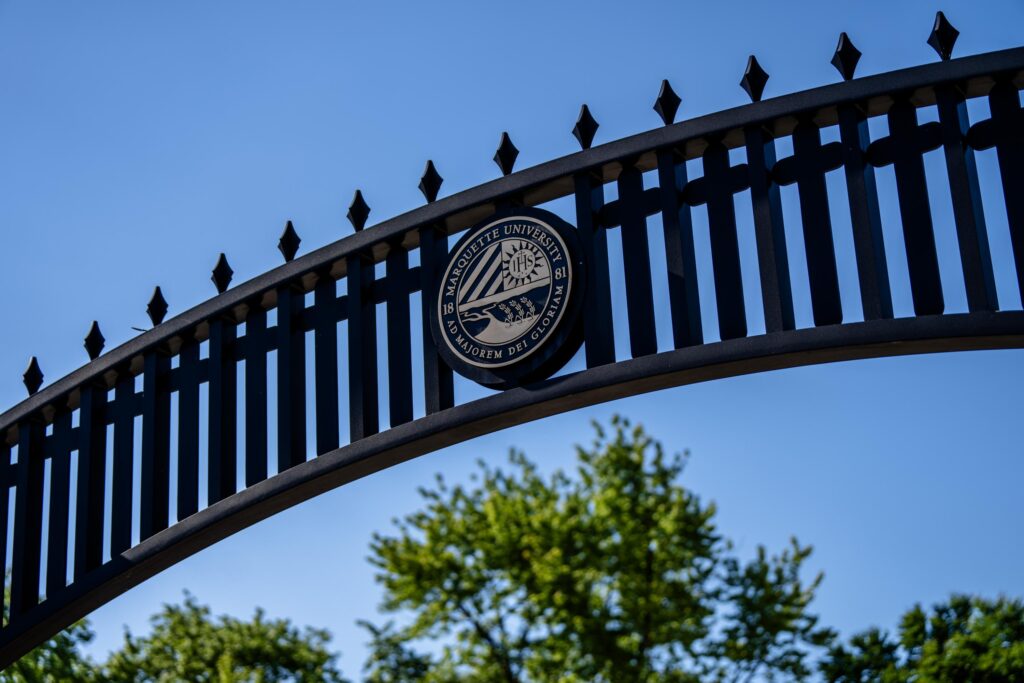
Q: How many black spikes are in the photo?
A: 13